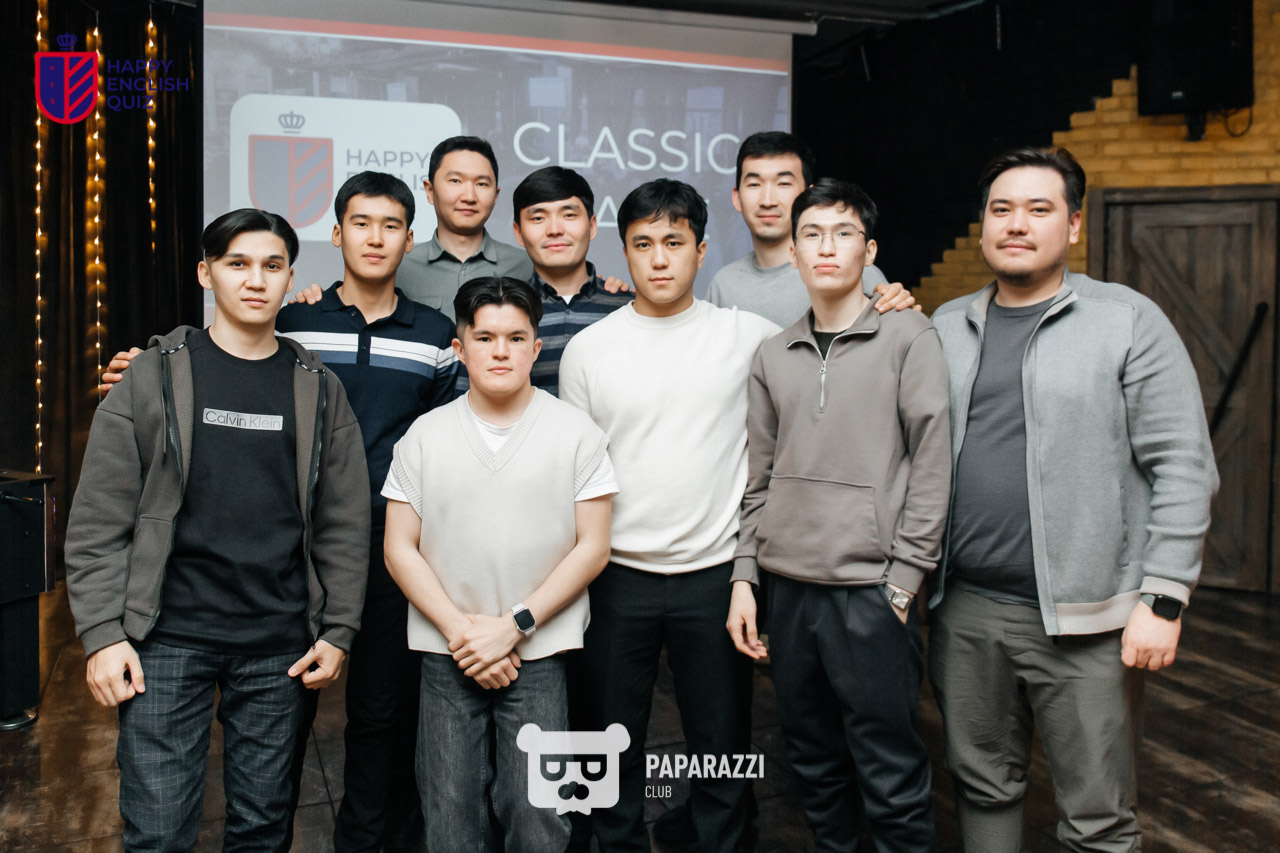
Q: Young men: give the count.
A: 9